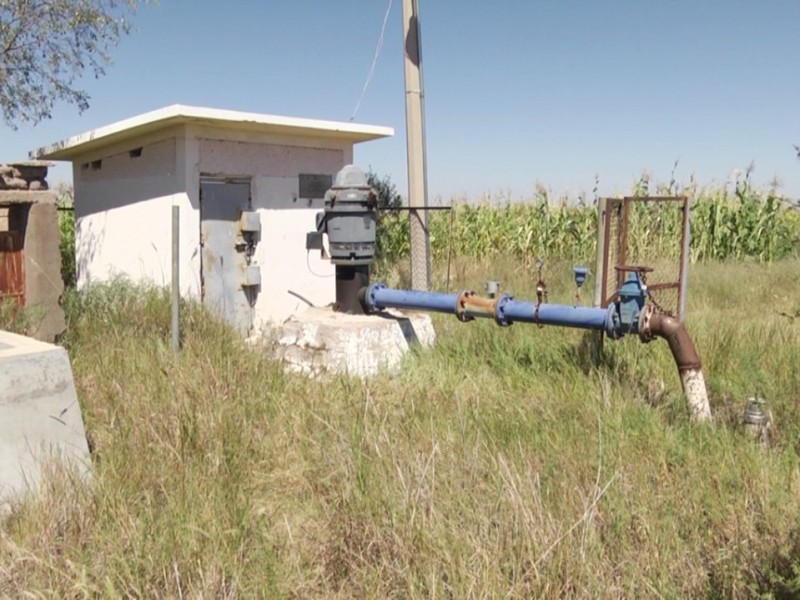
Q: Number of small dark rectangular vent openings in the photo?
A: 3